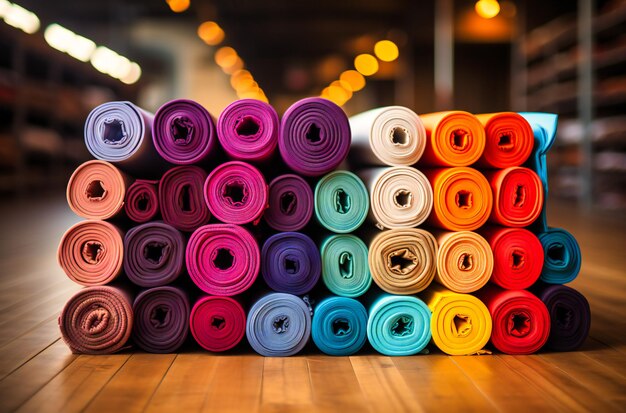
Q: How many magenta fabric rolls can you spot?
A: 3